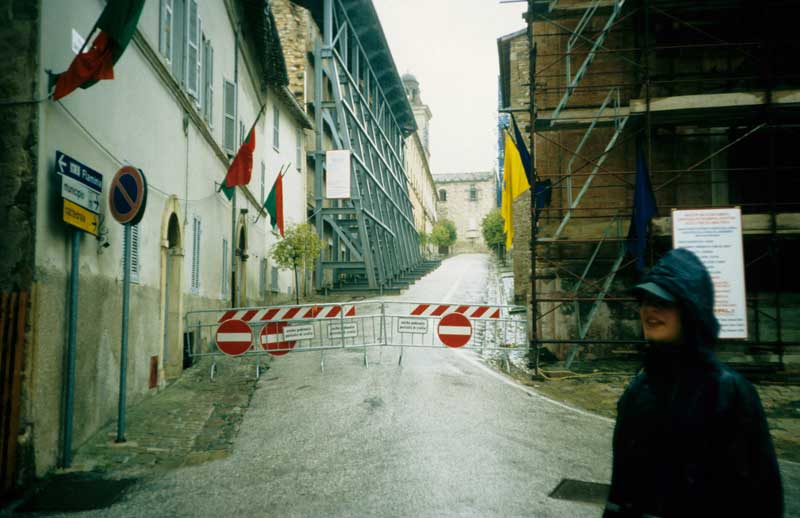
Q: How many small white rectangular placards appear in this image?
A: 3